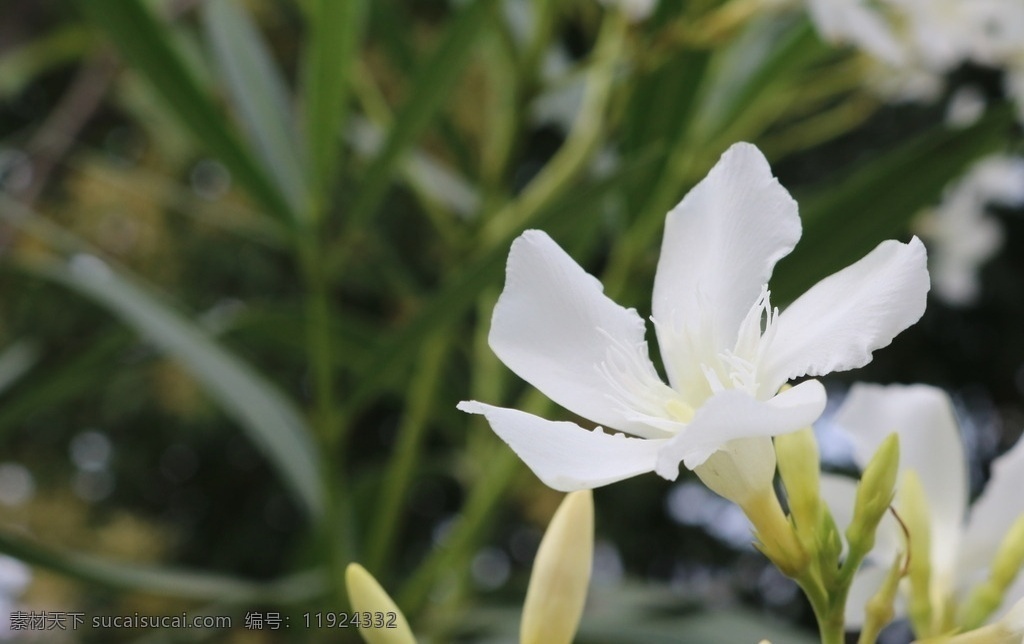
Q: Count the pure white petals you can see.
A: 5